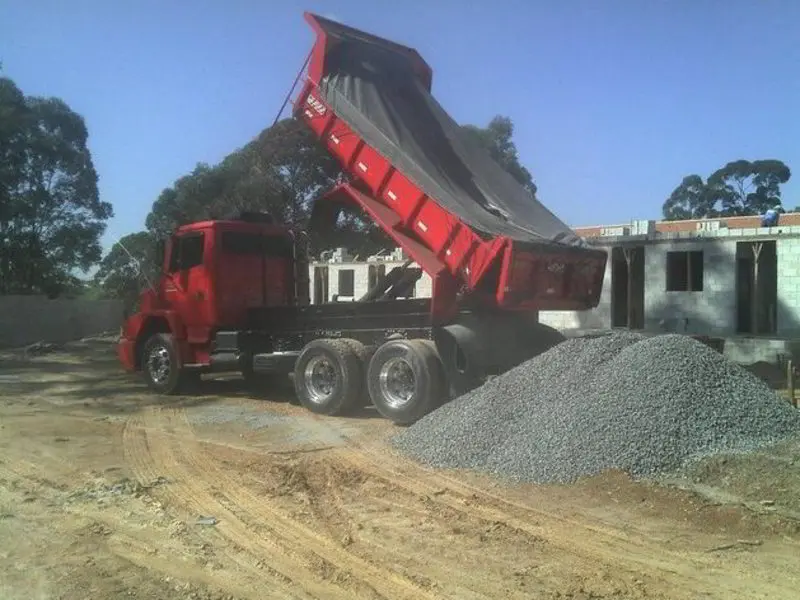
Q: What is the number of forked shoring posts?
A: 2